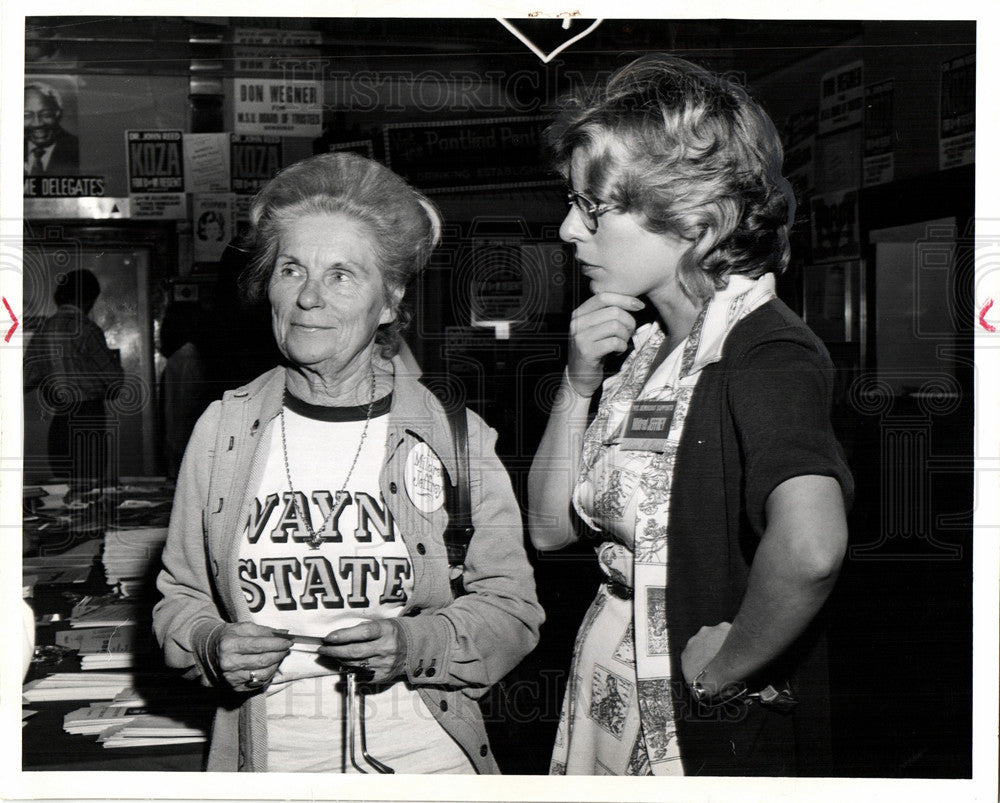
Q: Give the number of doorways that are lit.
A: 1